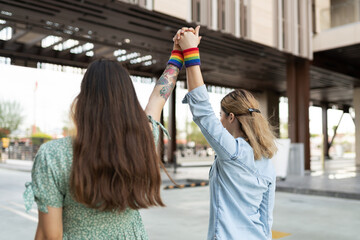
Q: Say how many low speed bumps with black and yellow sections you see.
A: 1